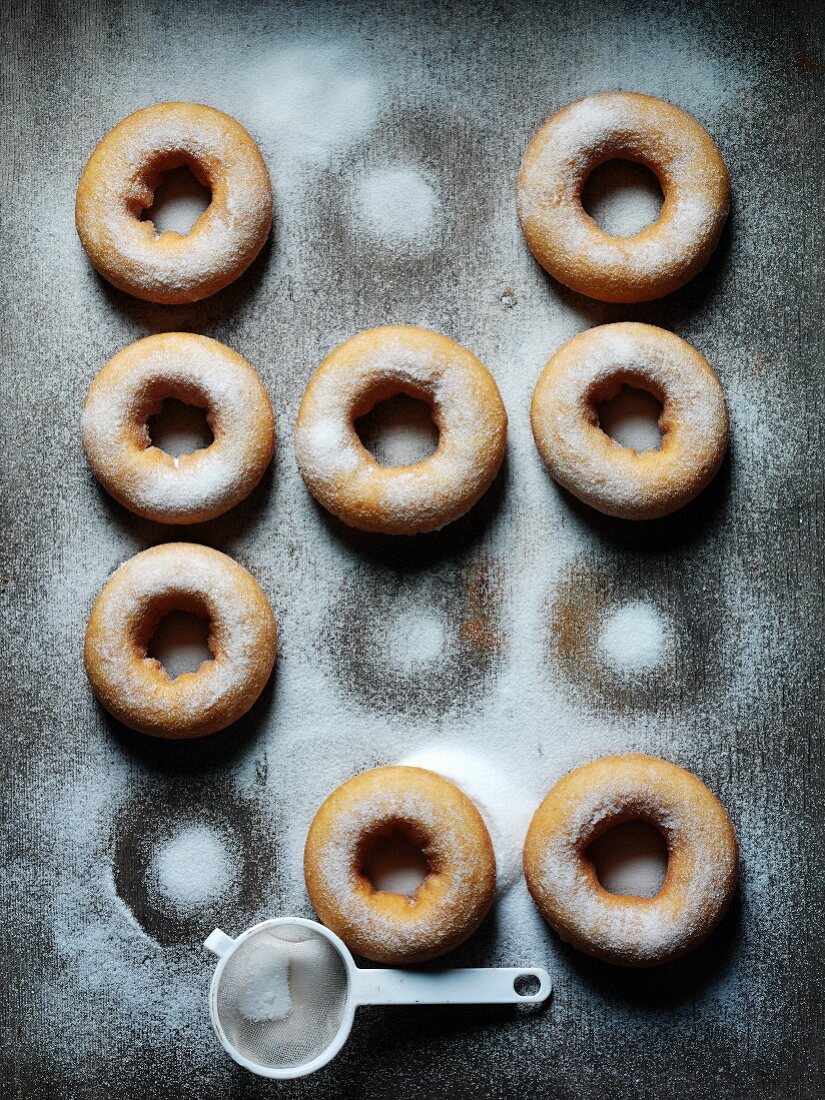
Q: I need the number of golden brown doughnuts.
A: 8